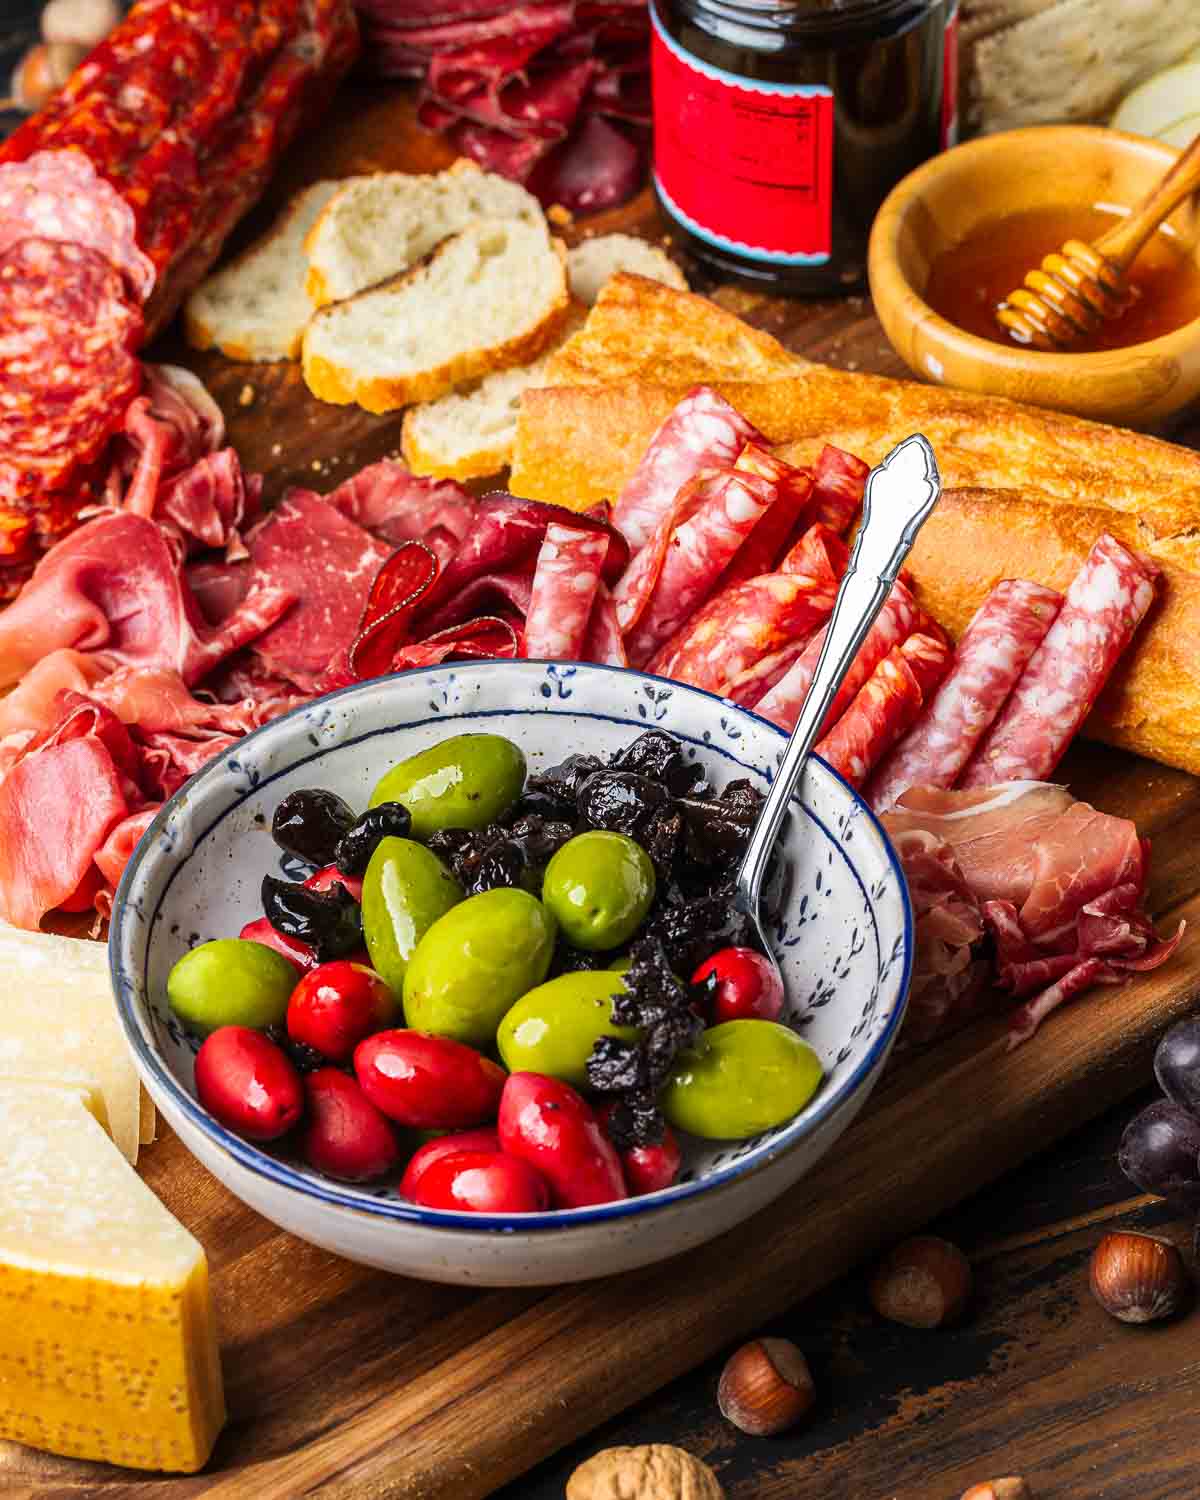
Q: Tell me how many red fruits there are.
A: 11